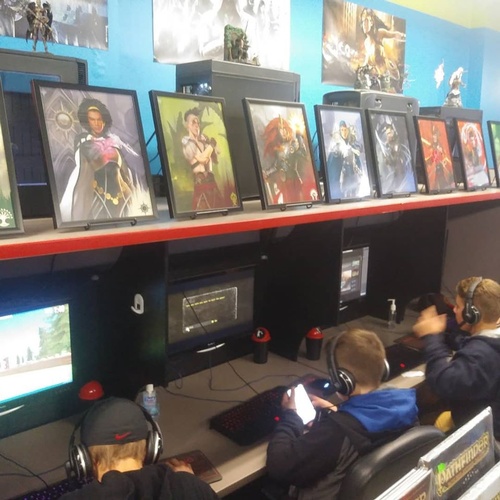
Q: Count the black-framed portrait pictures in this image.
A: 9